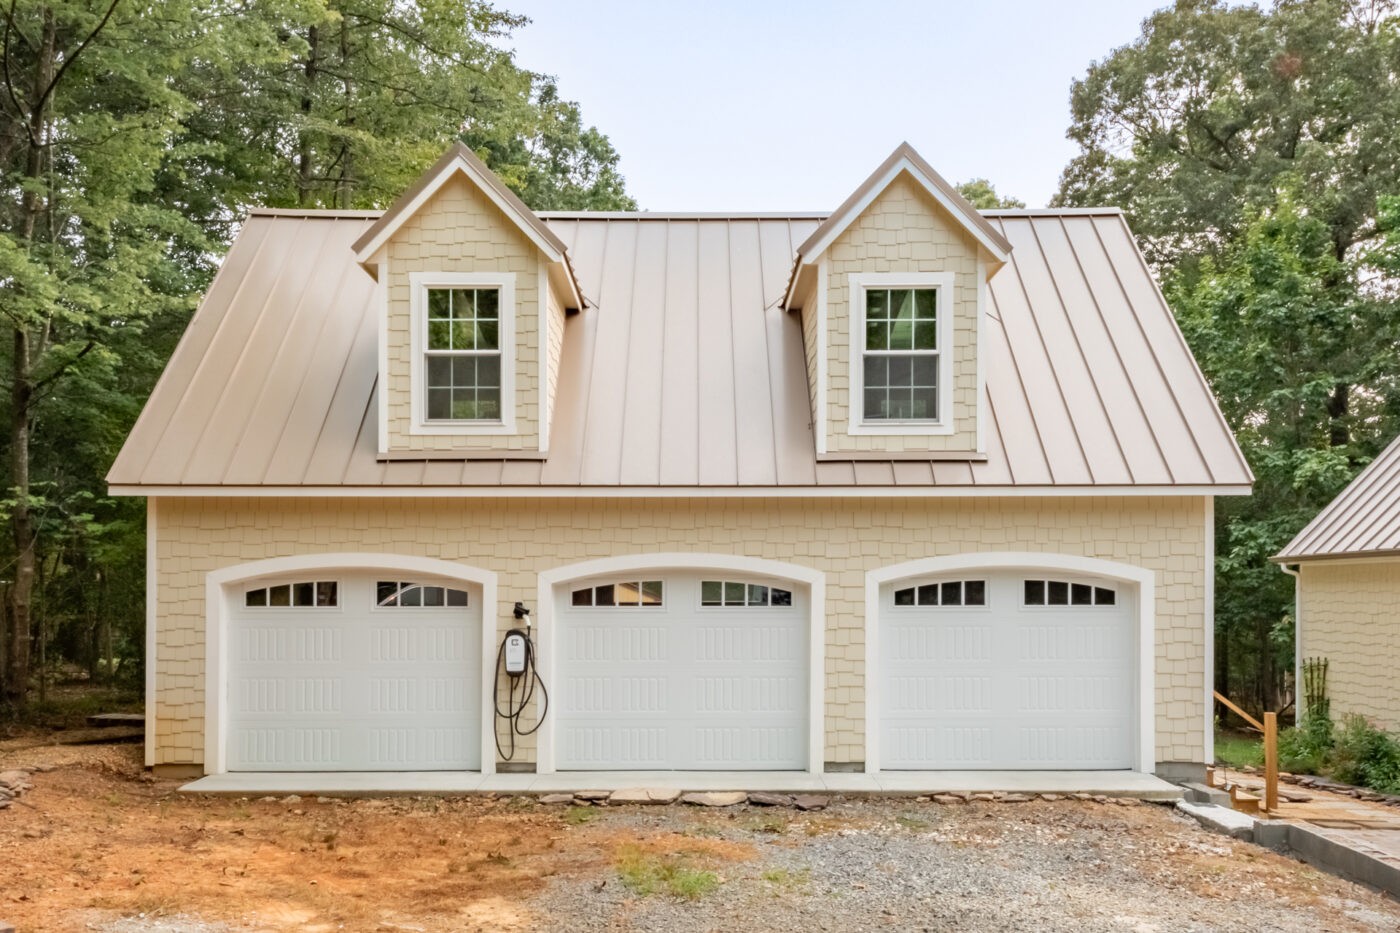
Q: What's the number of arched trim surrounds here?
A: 3